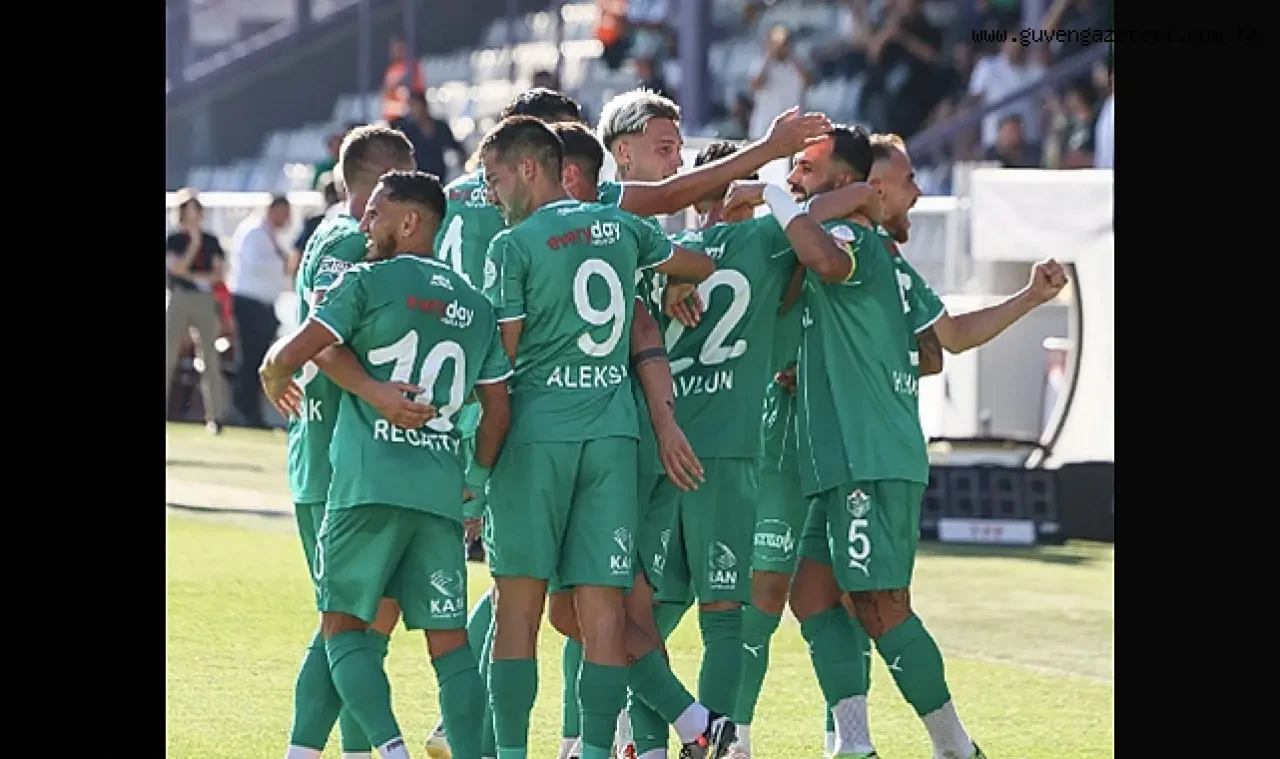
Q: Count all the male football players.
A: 9